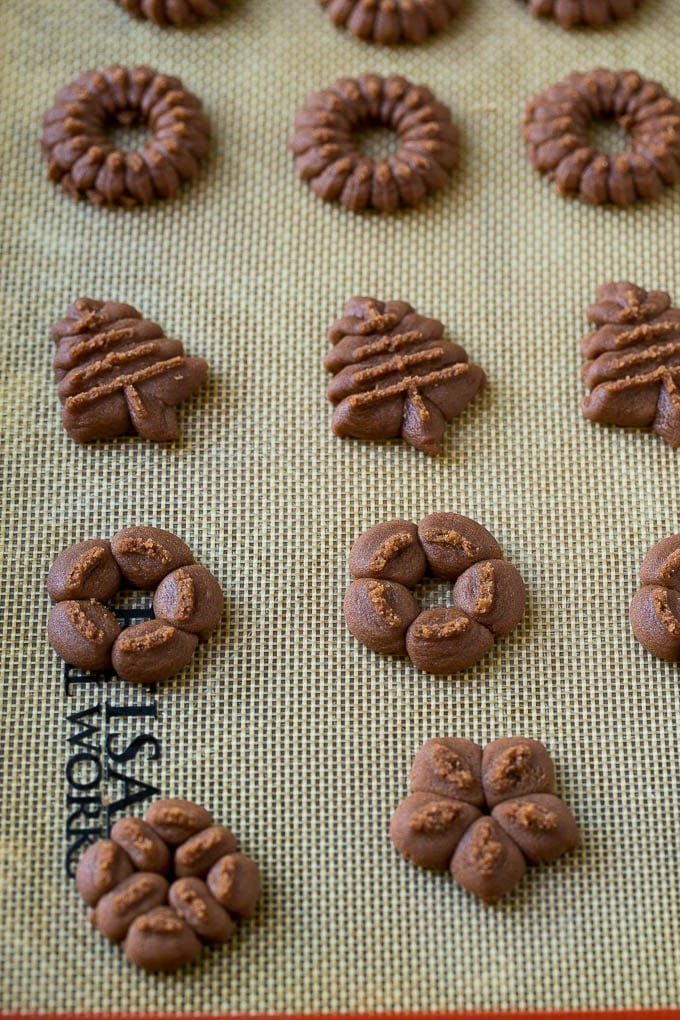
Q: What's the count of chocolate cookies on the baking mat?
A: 14